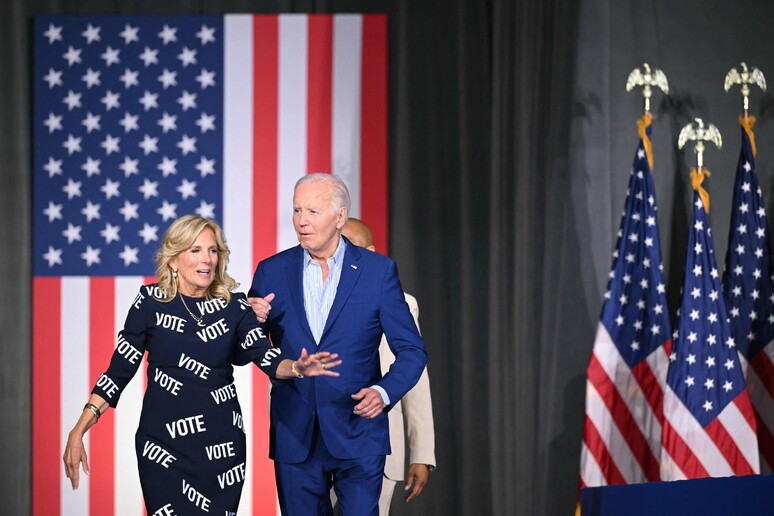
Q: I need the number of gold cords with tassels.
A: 3